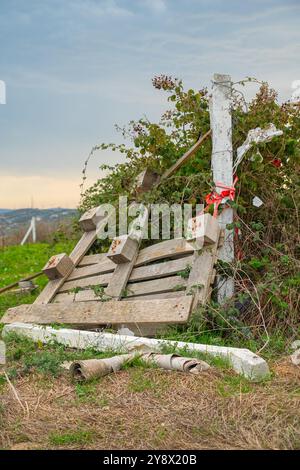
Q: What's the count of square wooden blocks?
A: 5